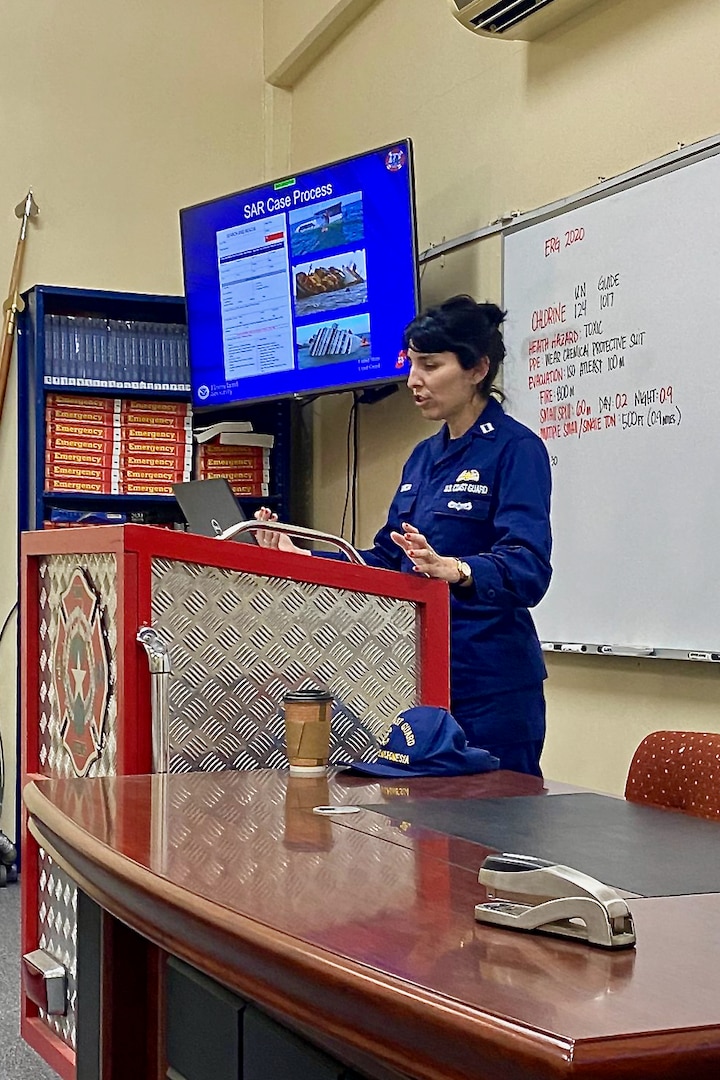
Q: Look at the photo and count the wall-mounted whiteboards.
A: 1